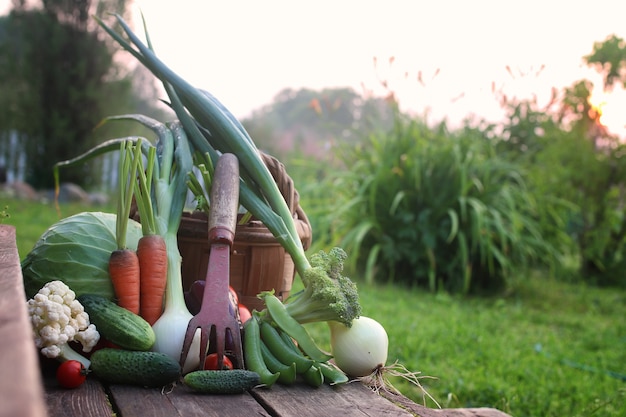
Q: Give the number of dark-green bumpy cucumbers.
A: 3